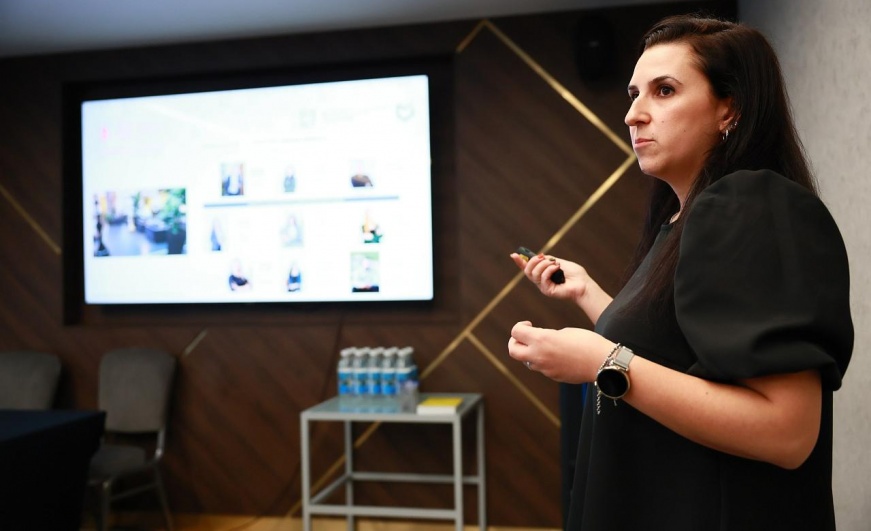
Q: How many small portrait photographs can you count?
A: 9